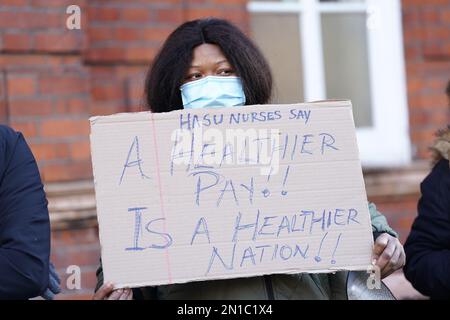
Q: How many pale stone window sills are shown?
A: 1